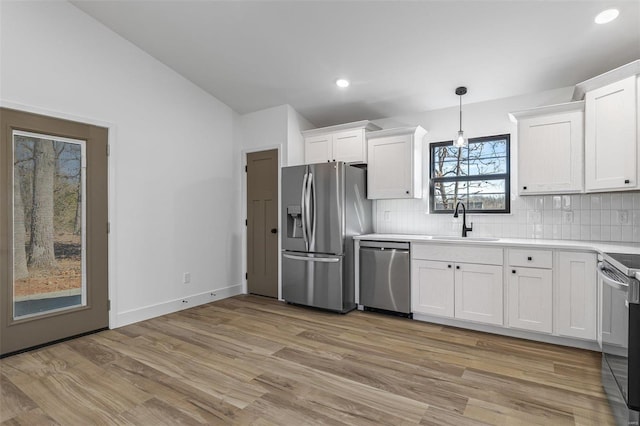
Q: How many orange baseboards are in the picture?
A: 0